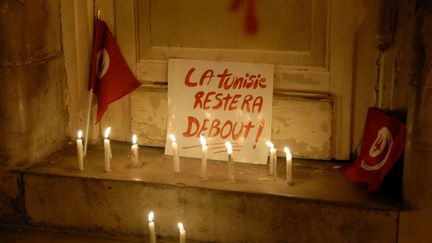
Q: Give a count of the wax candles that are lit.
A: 10